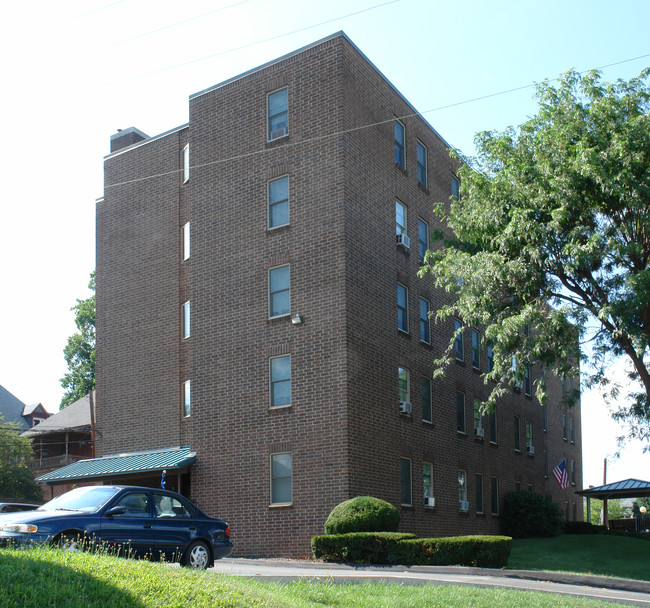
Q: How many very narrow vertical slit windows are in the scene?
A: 4